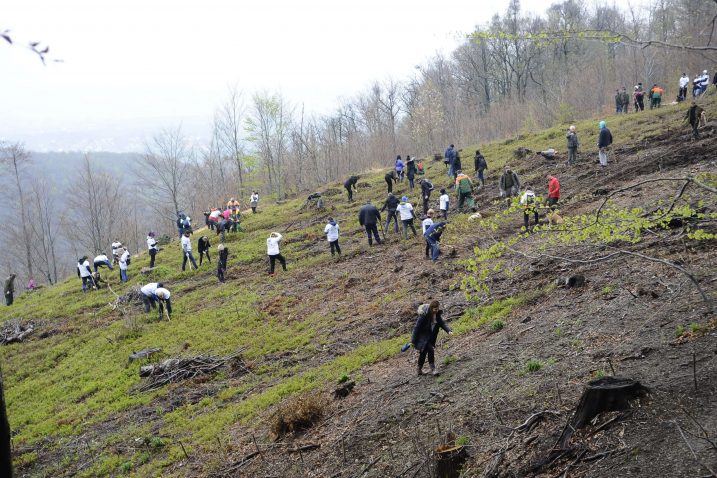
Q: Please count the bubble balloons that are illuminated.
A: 0